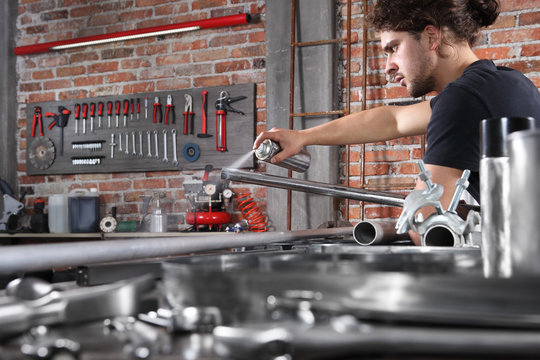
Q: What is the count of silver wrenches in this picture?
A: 8